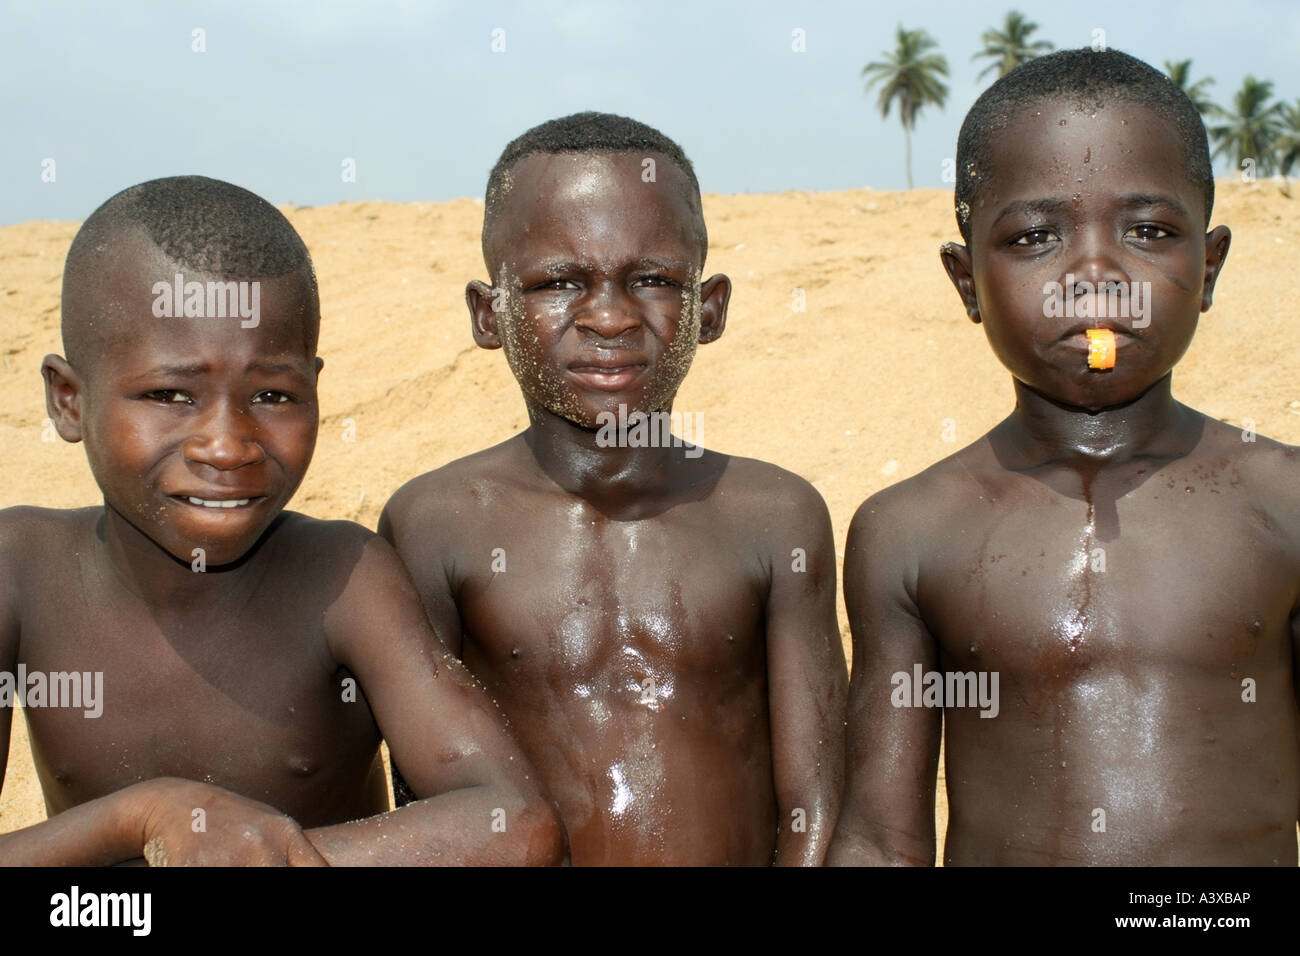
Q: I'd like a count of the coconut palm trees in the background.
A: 5